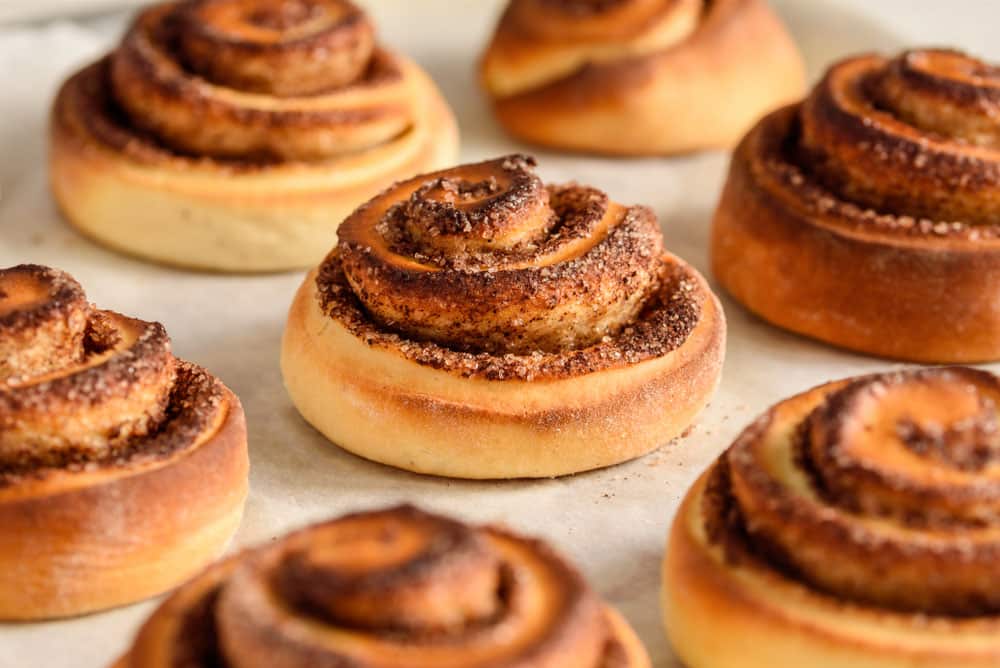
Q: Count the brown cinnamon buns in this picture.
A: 7